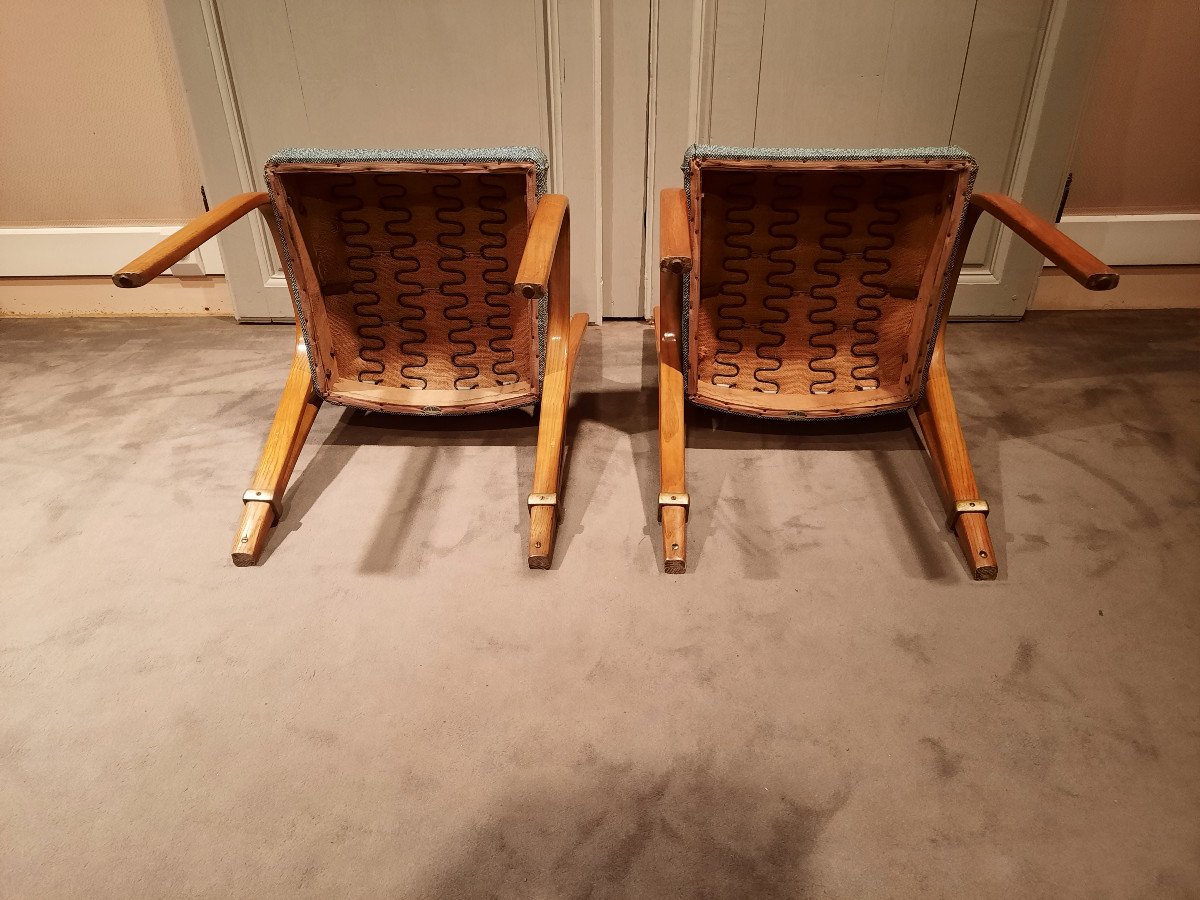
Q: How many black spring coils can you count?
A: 8